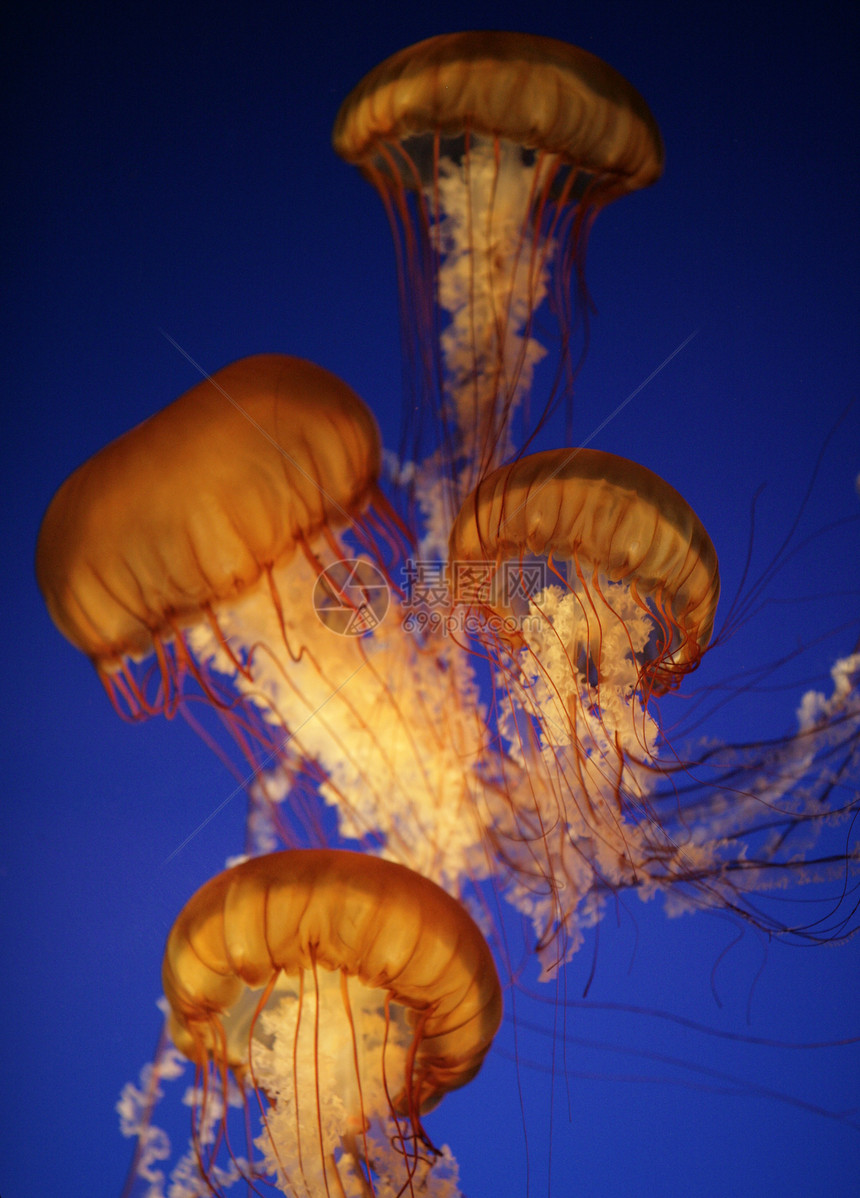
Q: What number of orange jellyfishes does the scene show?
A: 4